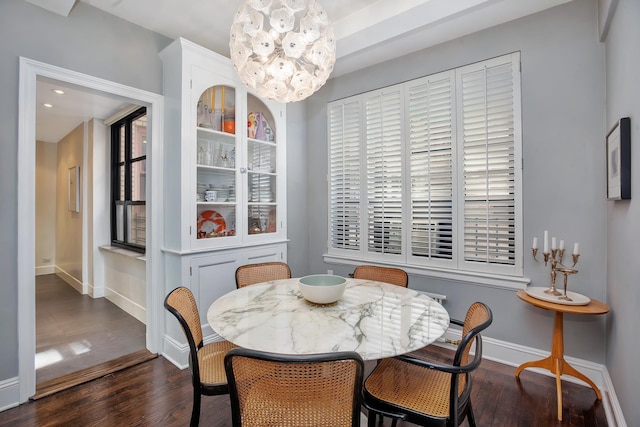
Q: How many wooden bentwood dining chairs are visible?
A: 5